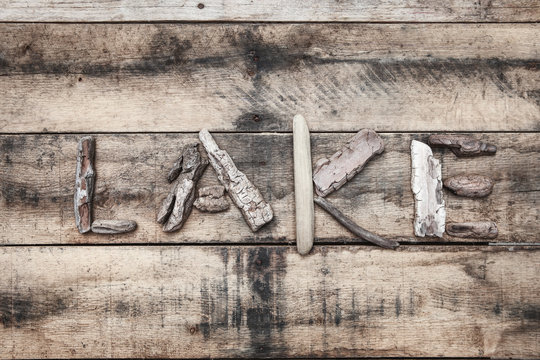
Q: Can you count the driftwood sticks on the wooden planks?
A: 12